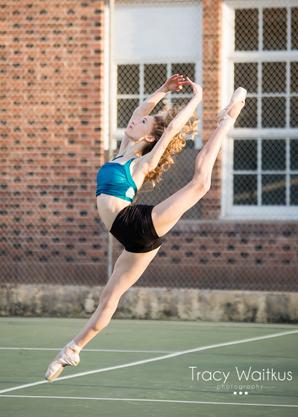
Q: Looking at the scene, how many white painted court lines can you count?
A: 3